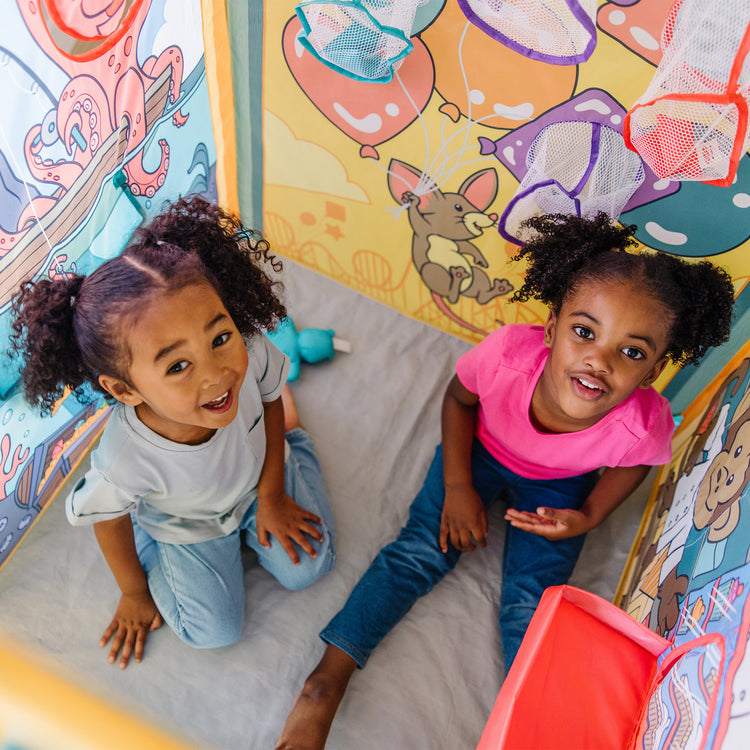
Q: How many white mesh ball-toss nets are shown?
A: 4